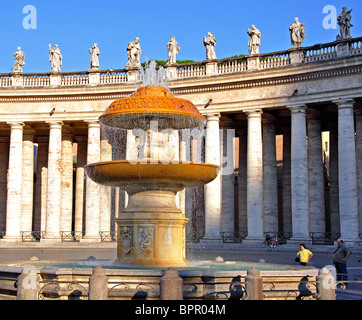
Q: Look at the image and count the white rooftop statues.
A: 9